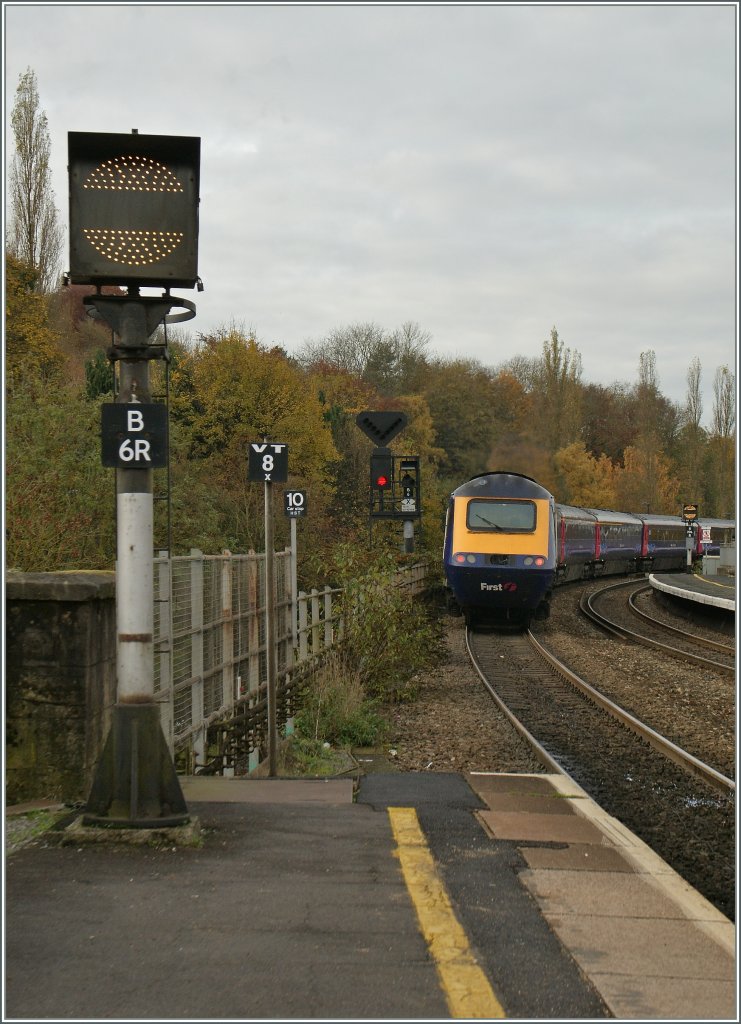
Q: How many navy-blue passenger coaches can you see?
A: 4